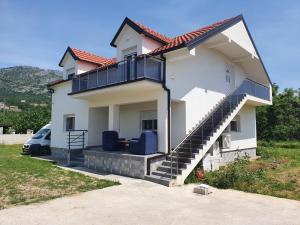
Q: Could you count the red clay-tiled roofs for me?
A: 3